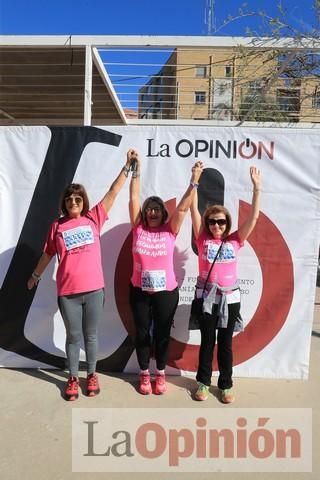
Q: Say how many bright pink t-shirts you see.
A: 3